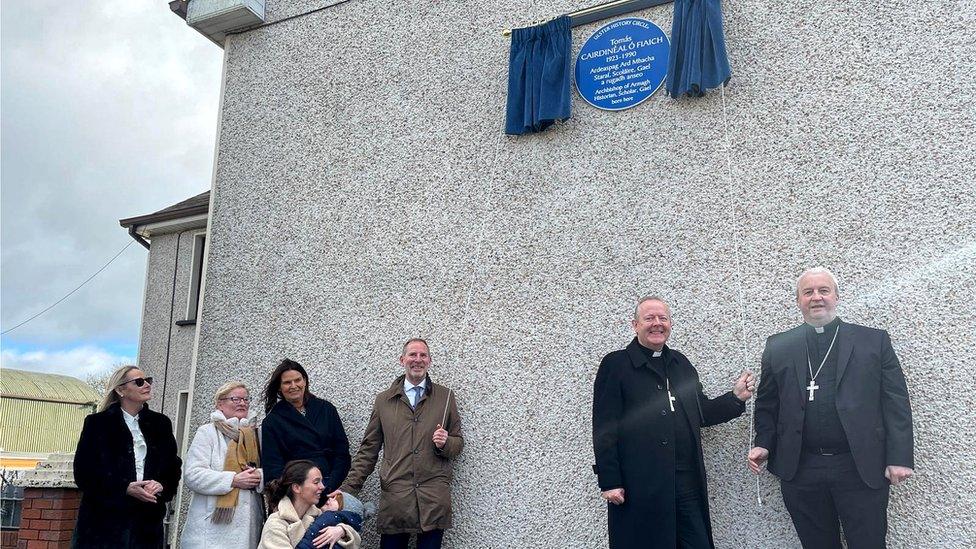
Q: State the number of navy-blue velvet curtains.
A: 2